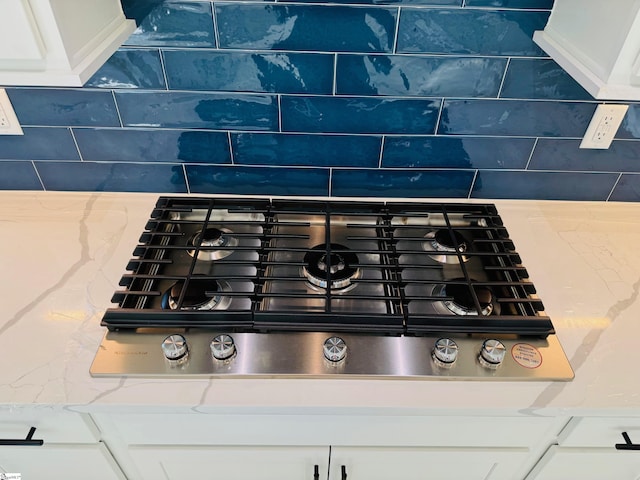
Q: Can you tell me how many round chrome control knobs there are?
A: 5